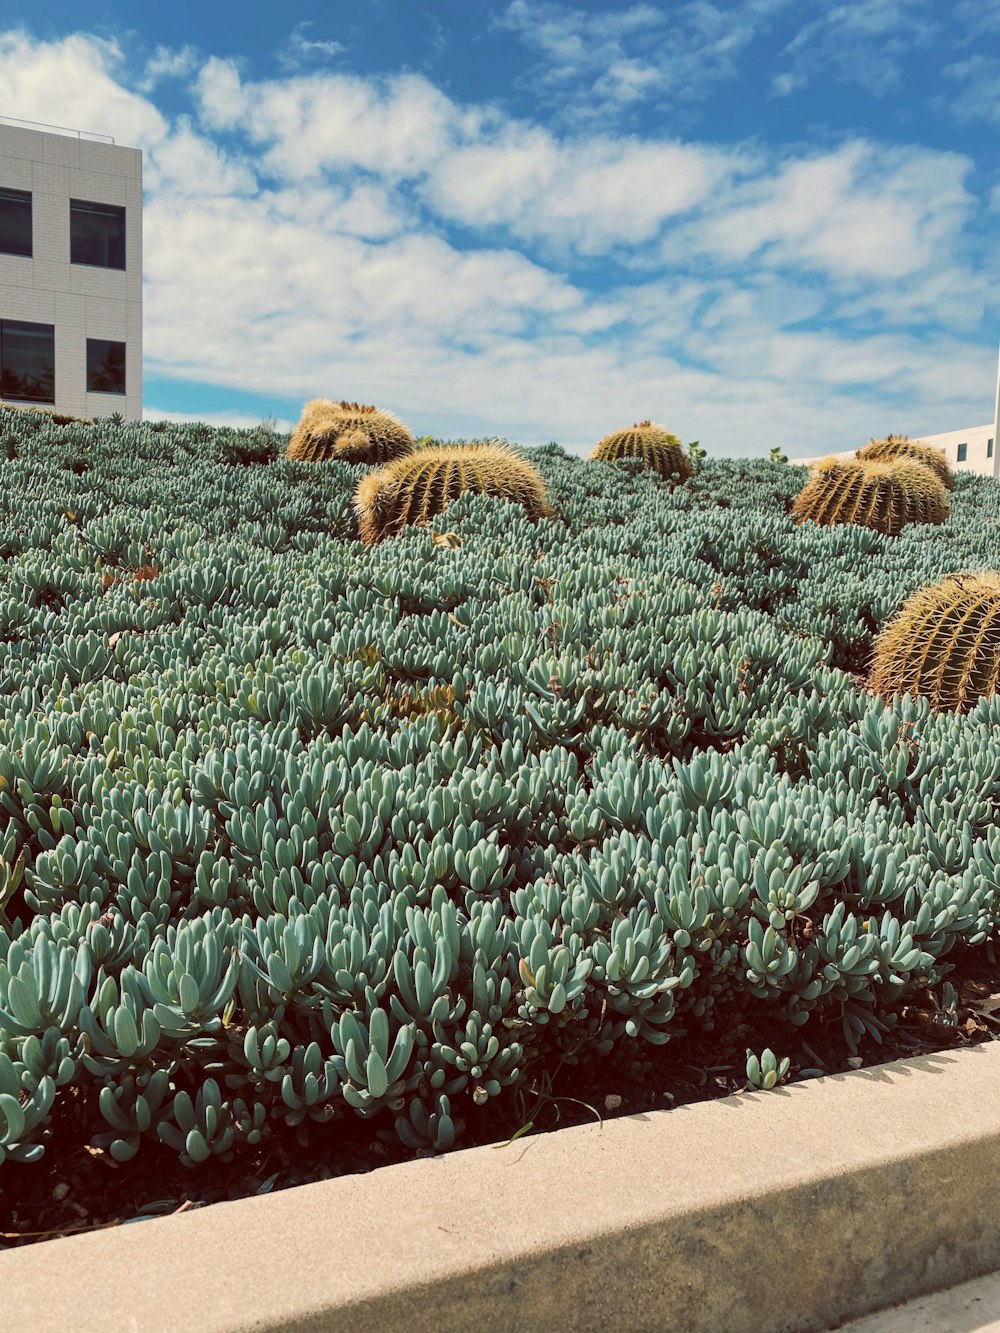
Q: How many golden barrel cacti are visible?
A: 6